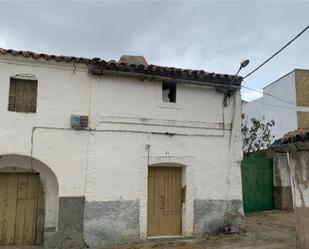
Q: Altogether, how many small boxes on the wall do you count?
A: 2